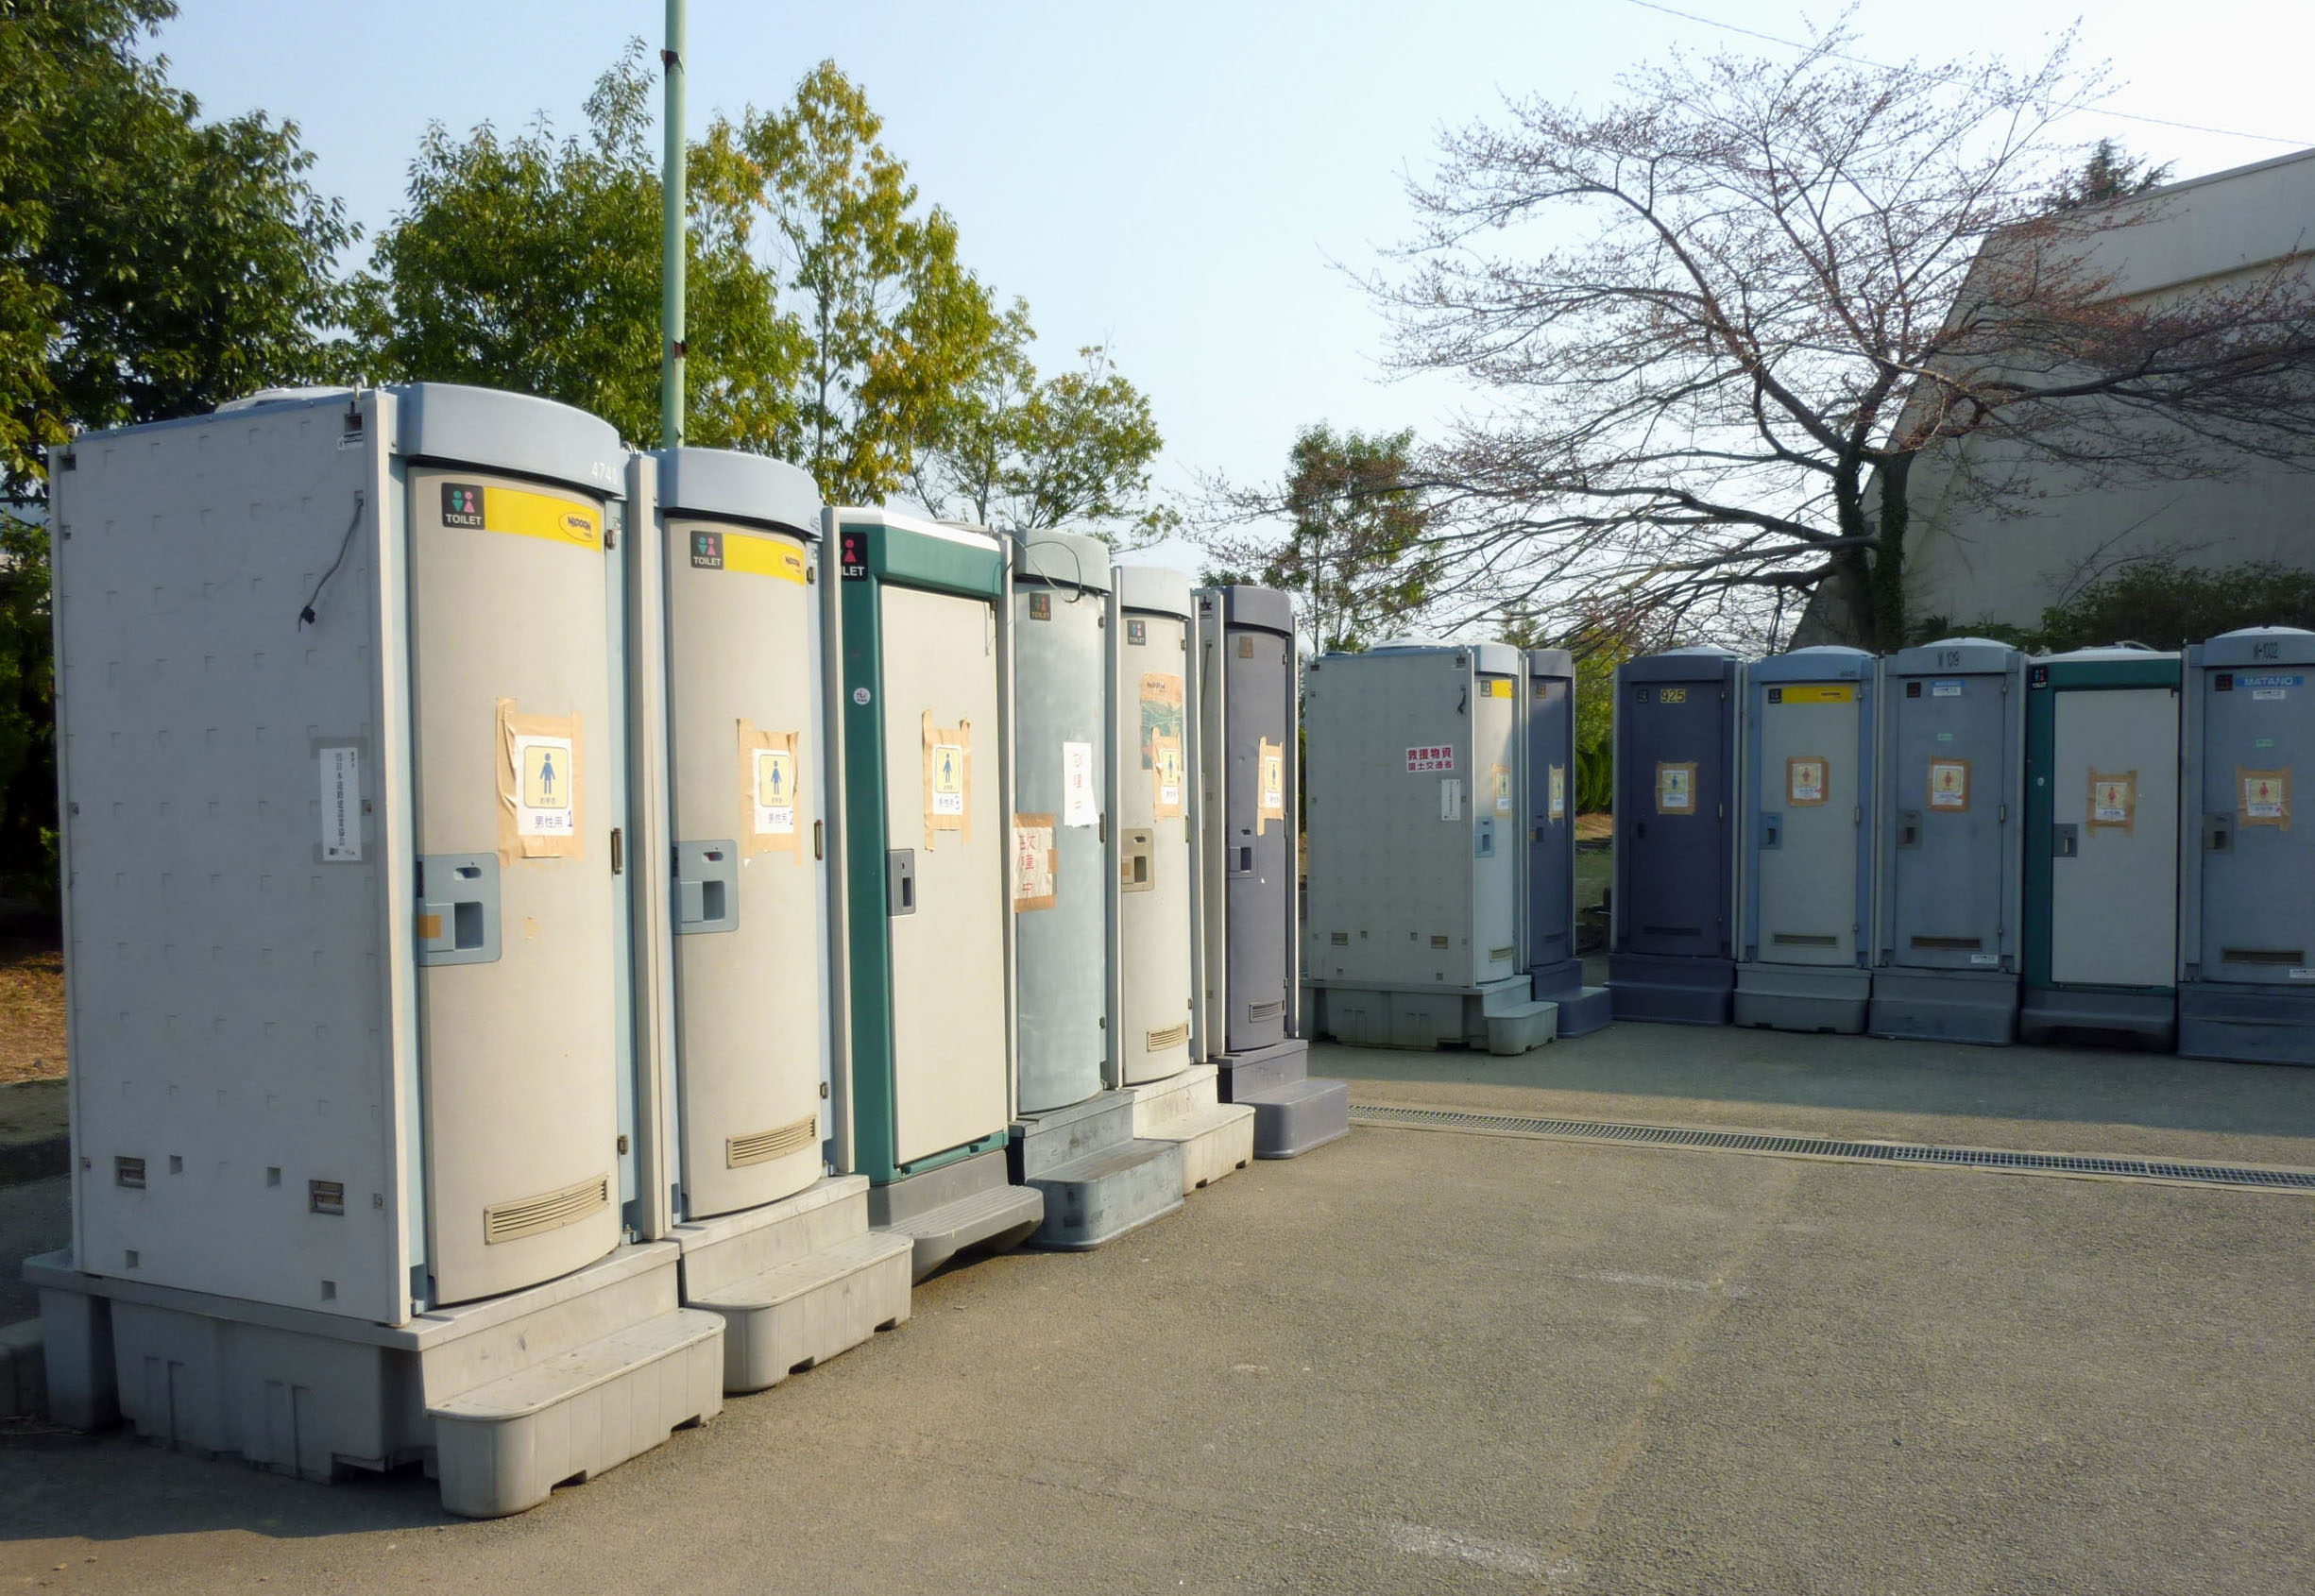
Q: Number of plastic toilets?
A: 13